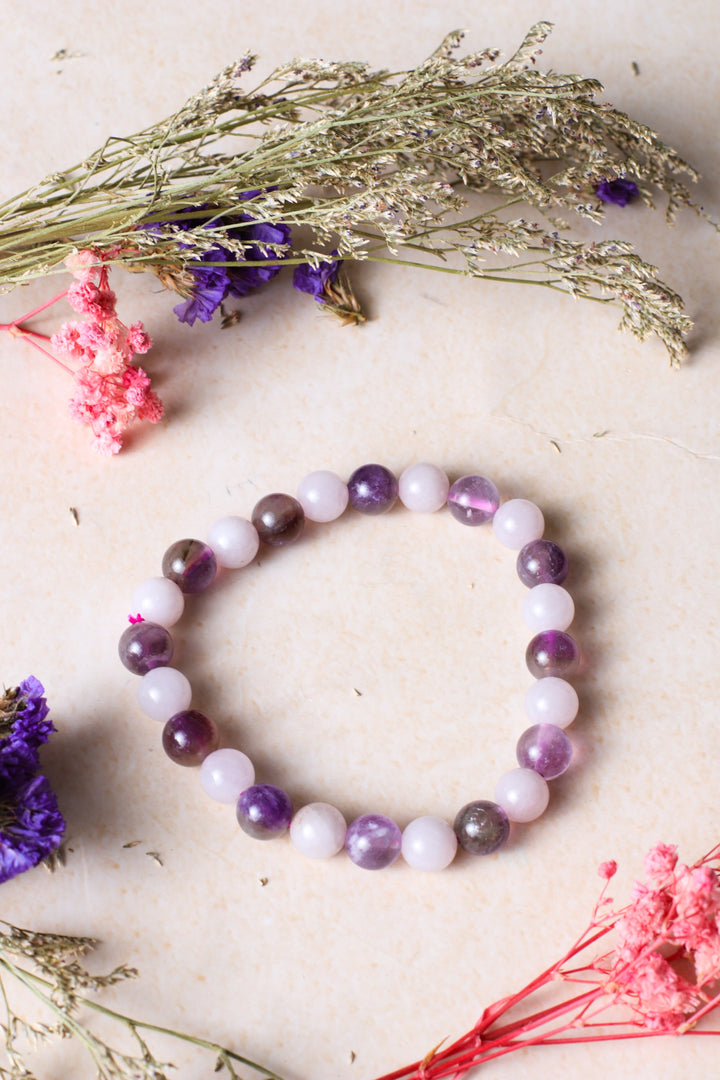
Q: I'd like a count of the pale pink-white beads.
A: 12